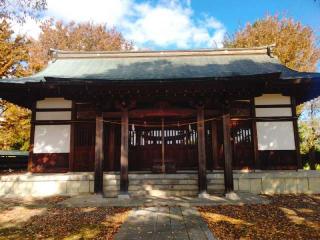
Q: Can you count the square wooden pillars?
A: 4